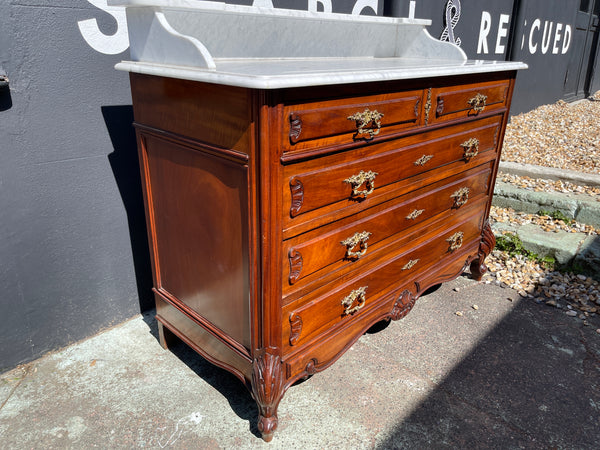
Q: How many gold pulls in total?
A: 8